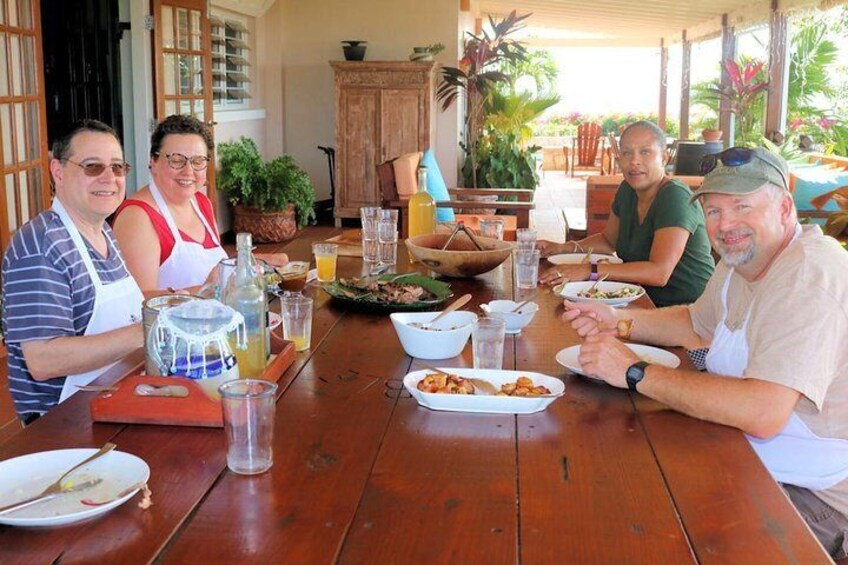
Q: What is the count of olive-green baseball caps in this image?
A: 1